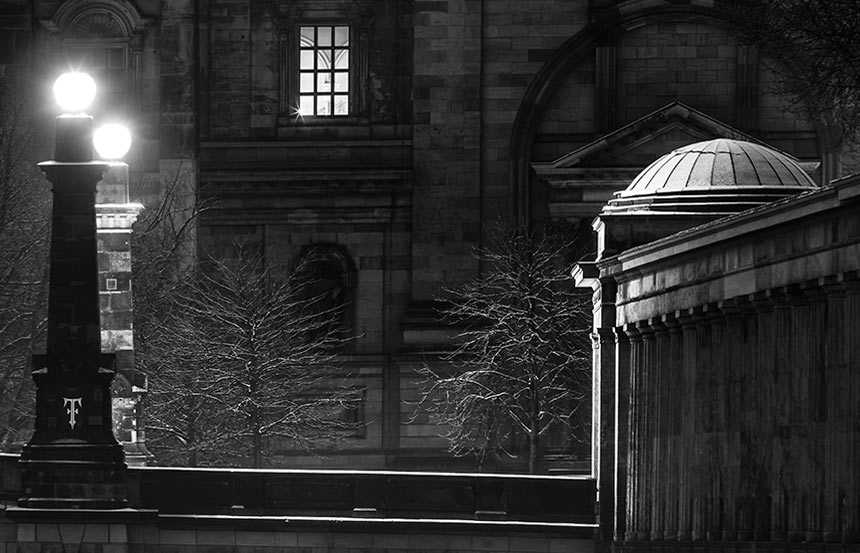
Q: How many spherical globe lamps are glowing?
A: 2